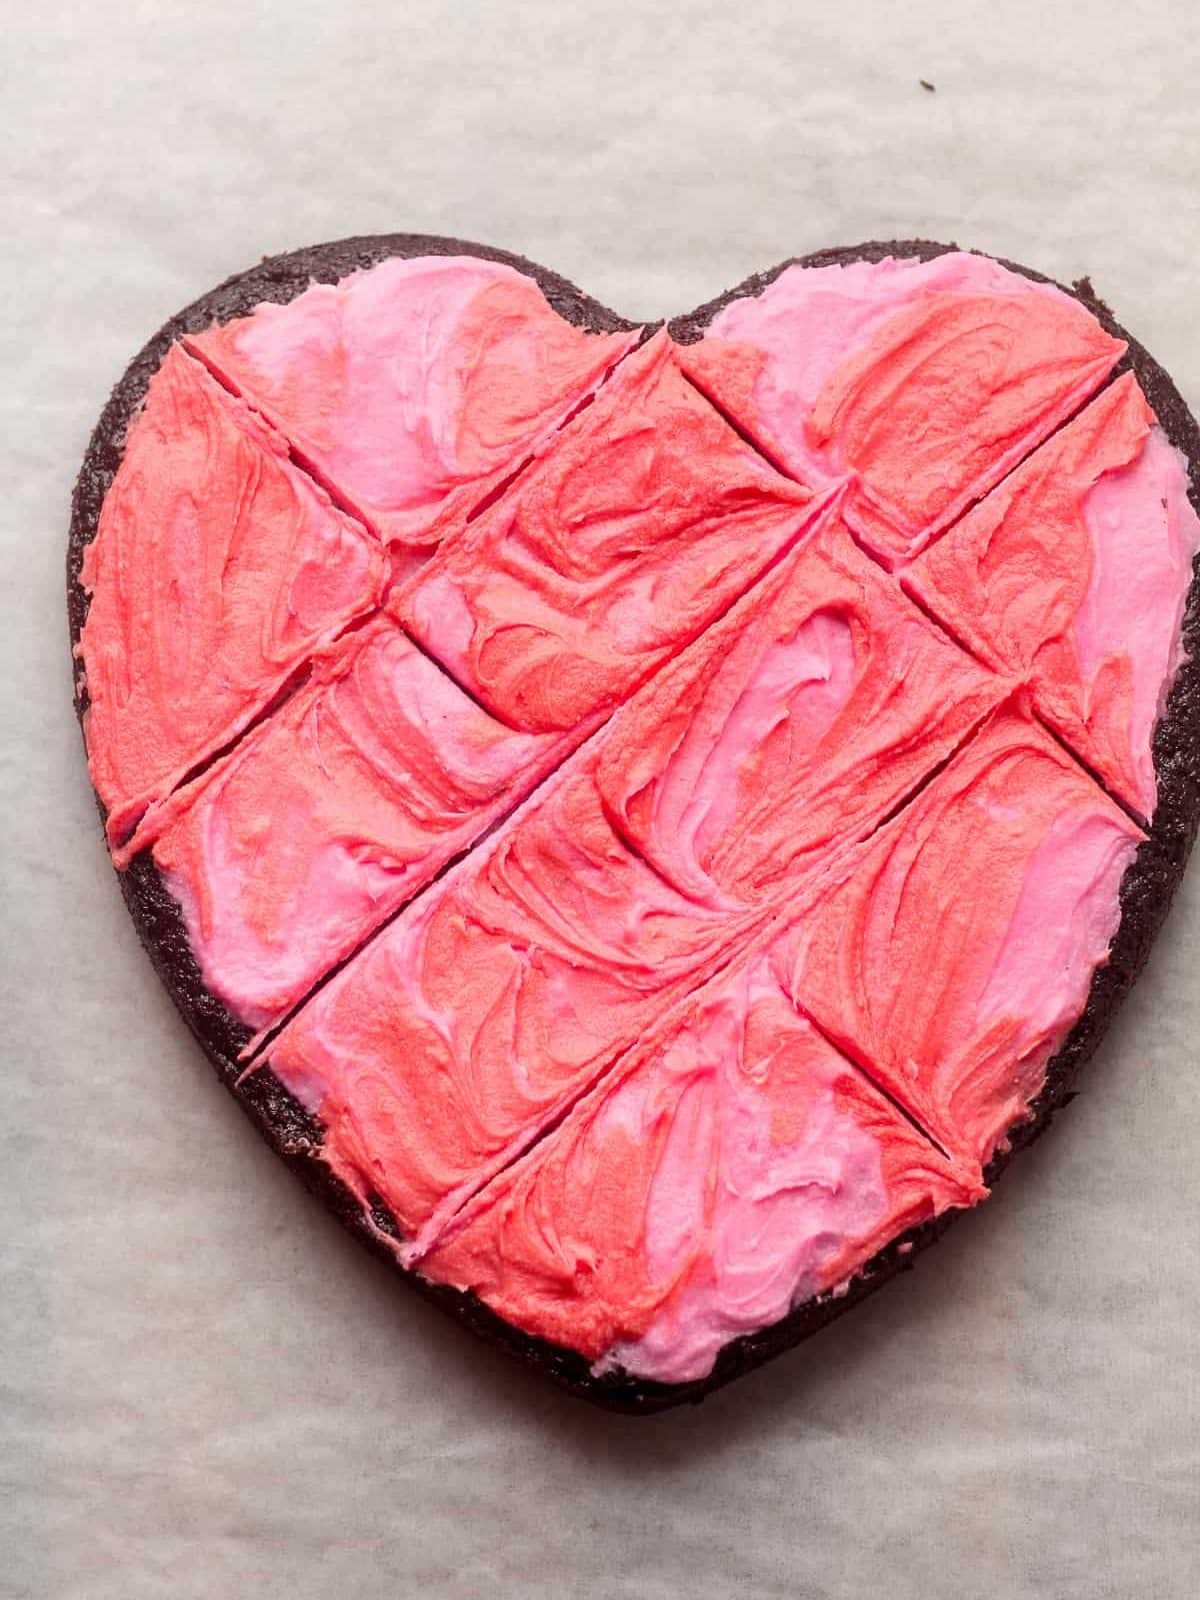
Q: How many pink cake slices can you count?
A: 10